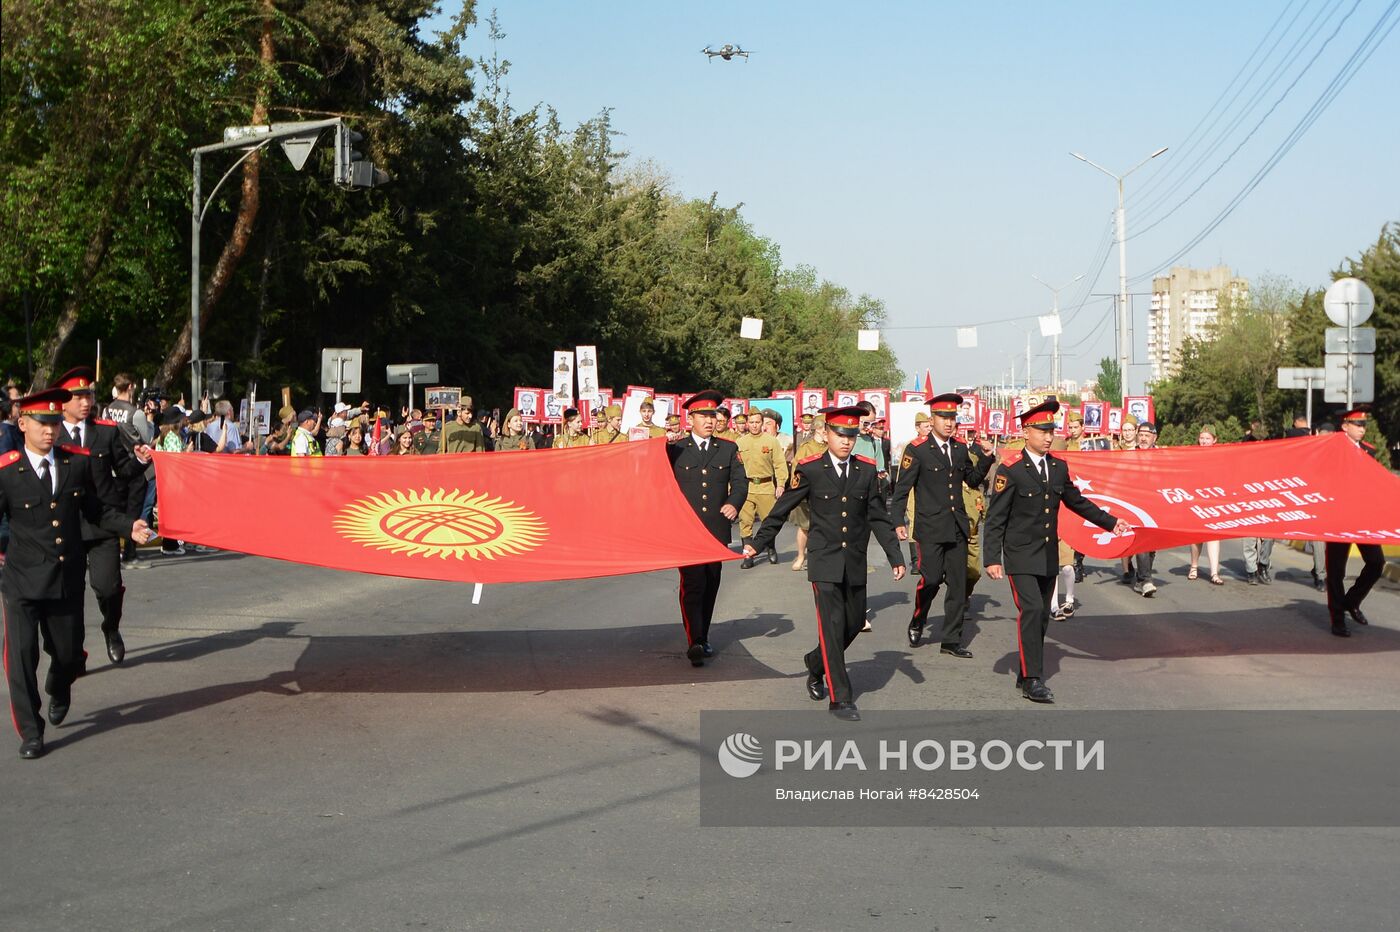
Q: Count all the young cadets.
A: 7